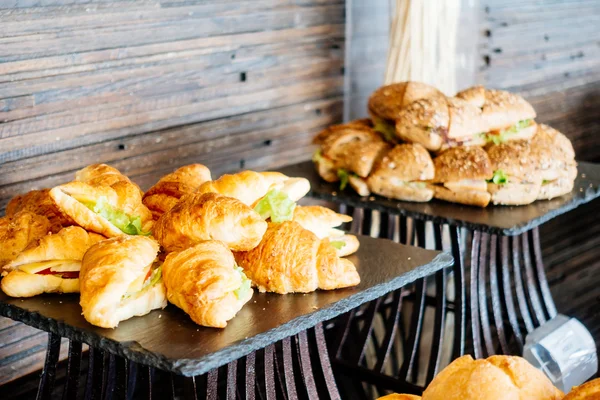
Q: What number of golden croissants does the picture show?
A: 11